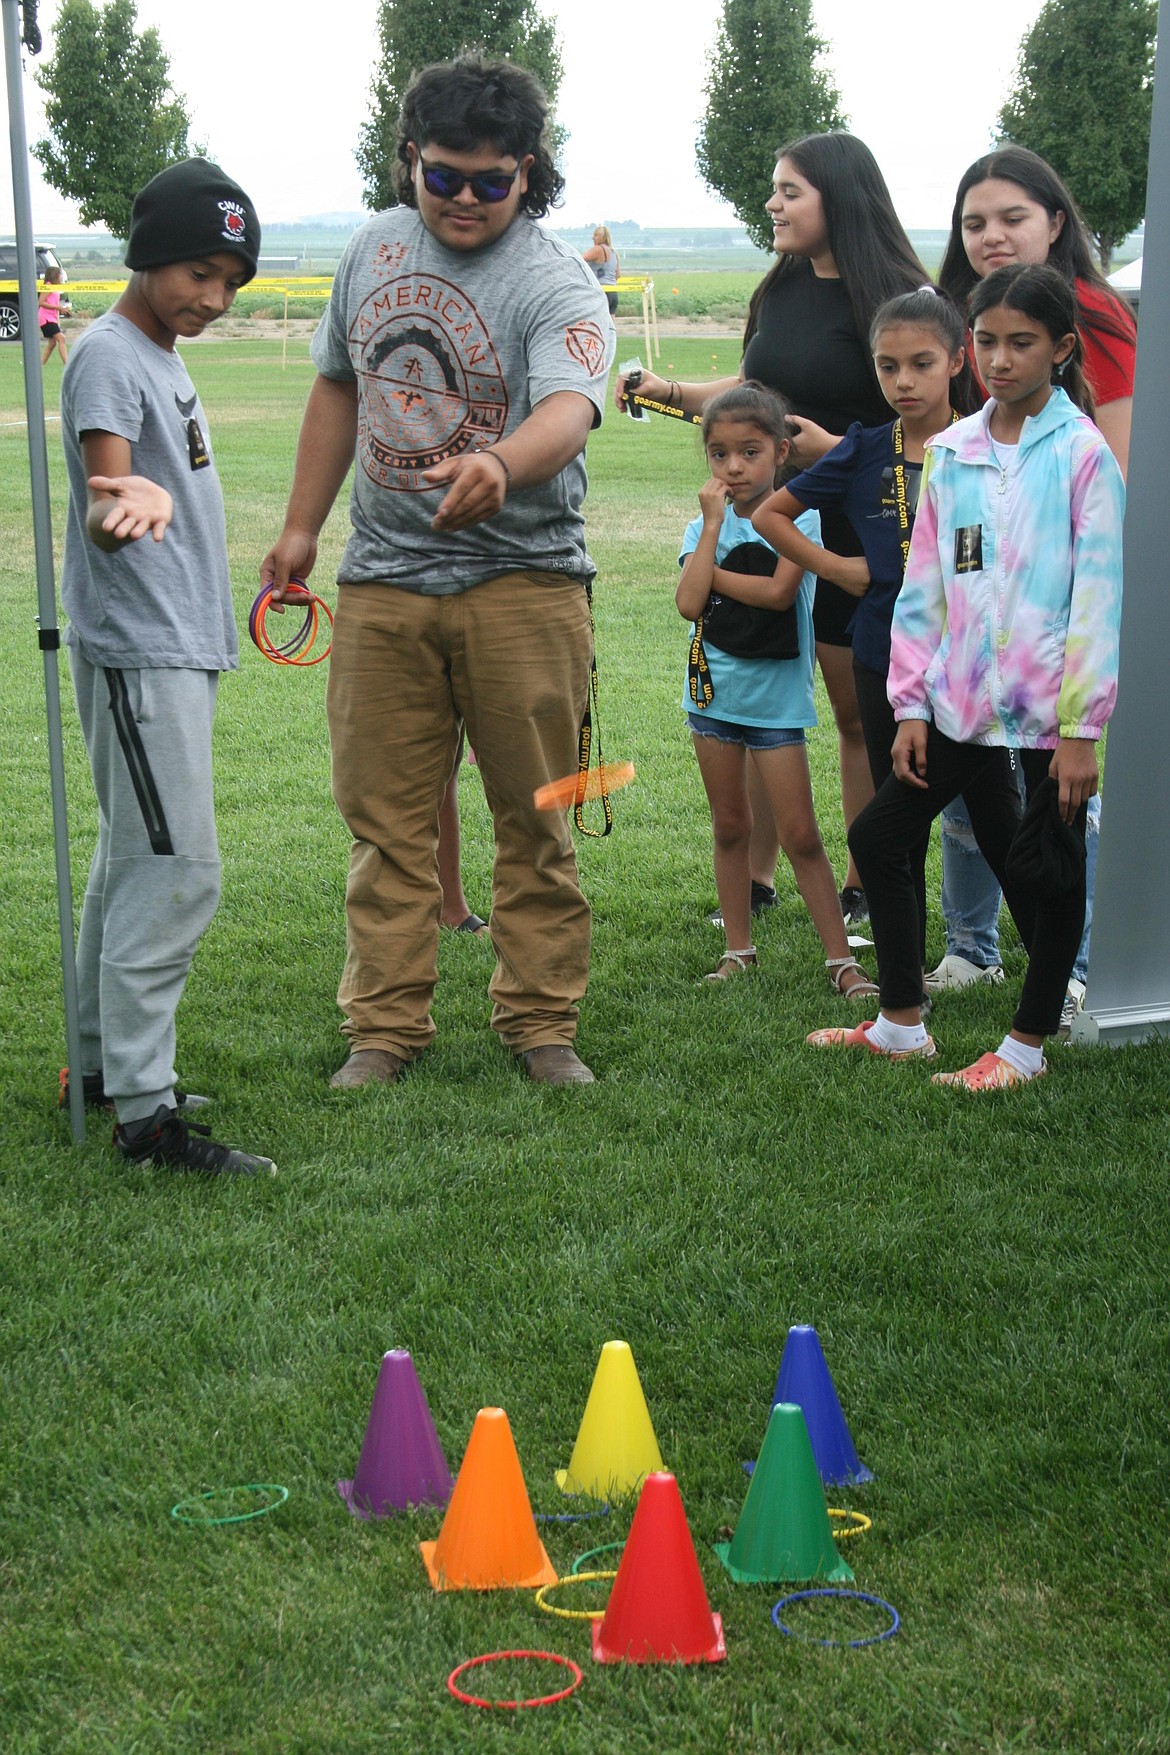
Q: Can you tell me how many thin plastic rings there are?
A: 12